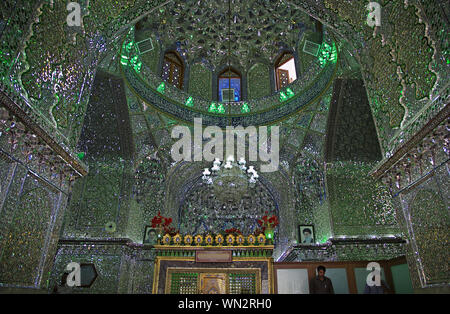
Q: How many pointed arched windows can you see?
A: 3